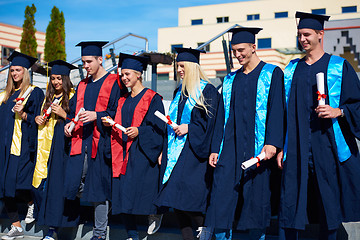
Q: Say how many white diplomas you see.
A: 7